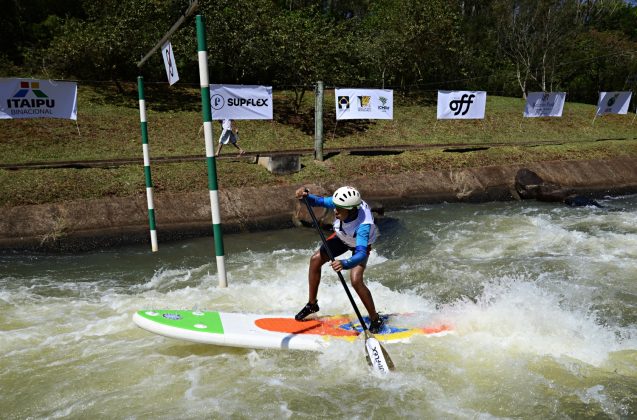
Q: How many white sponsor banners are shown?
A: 6